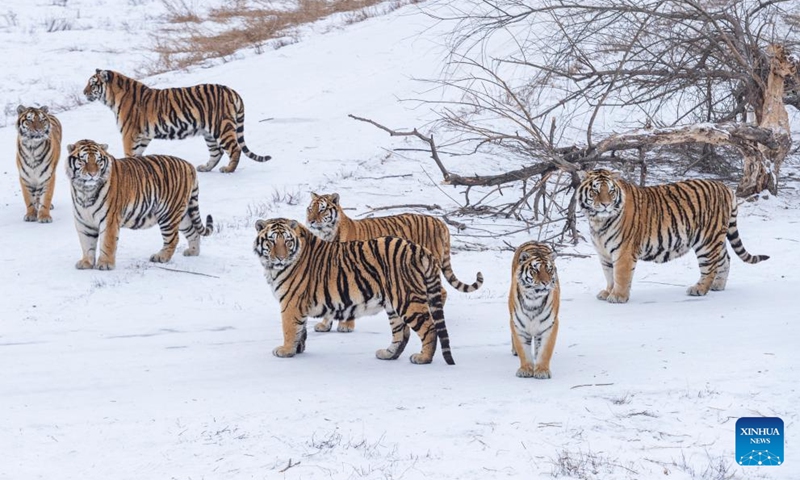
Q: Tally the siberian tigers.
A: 7